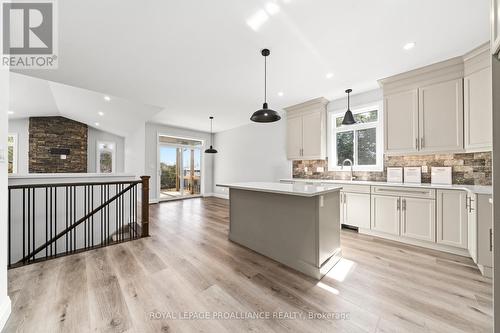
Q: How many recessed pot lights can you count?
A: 7